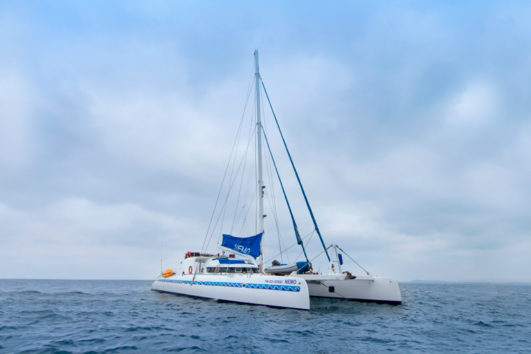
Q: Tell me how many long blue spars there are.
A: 2